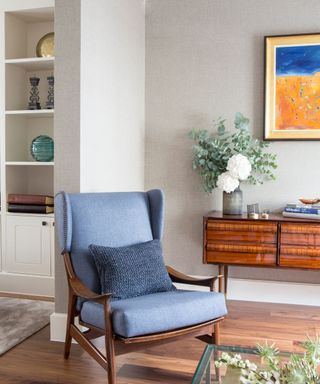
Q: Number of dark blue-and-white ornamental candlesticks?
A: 2